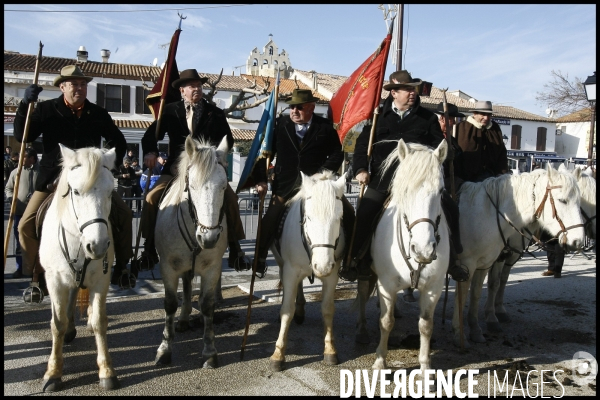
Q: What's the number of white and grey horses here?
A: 6